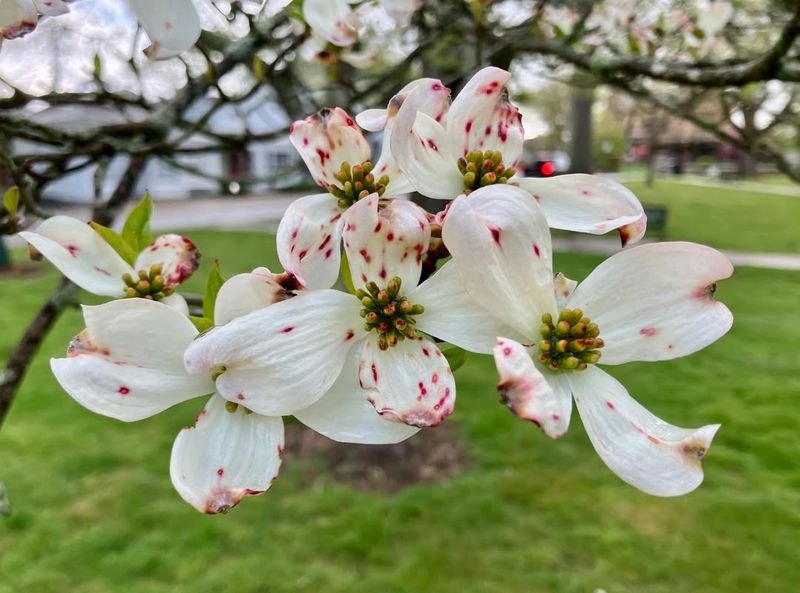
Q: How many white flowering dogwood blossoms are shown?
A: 6